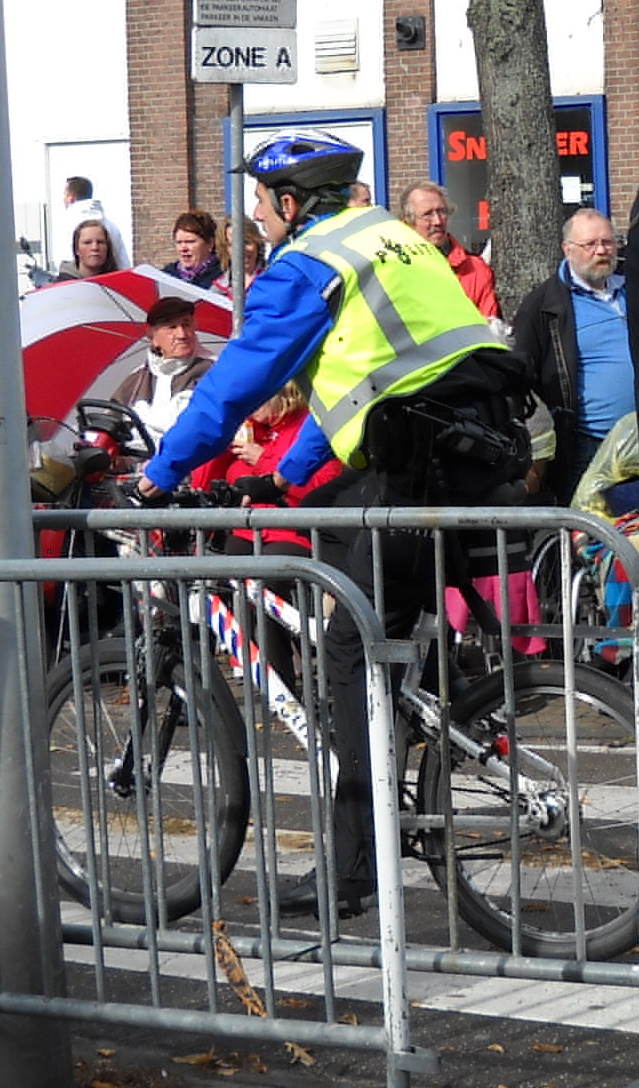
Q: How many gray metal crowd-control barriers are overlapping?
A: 2